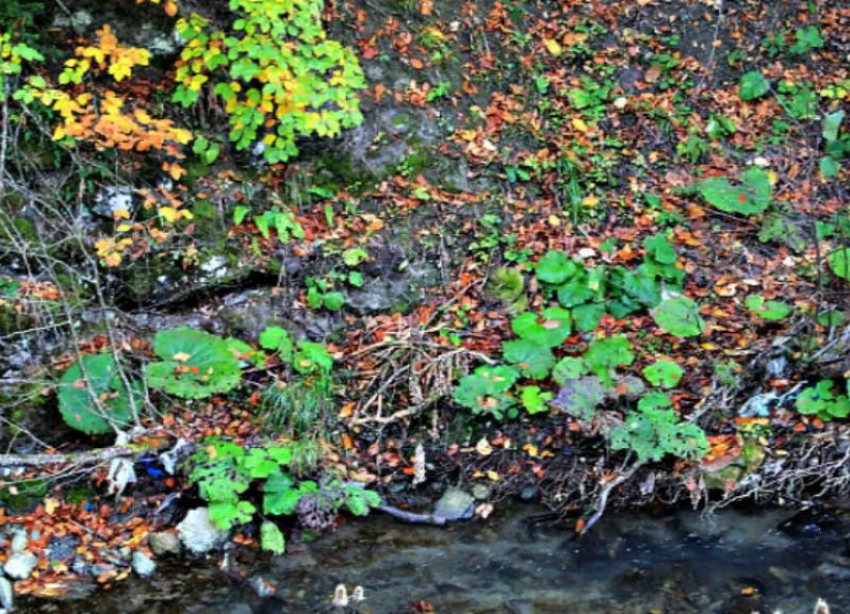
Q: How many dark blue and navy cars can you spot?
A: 0